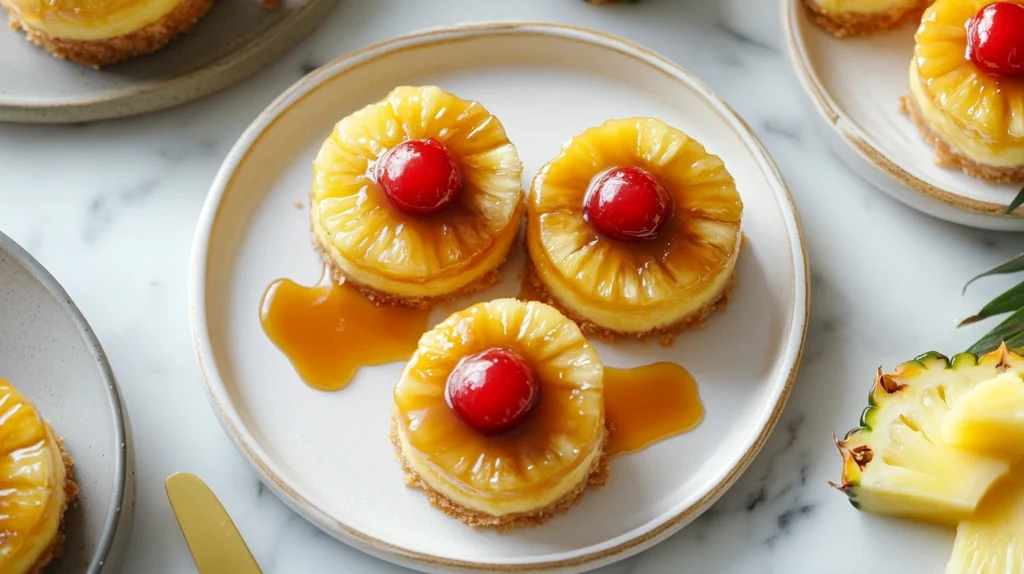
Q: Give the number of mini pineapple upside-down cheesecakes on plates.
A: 7